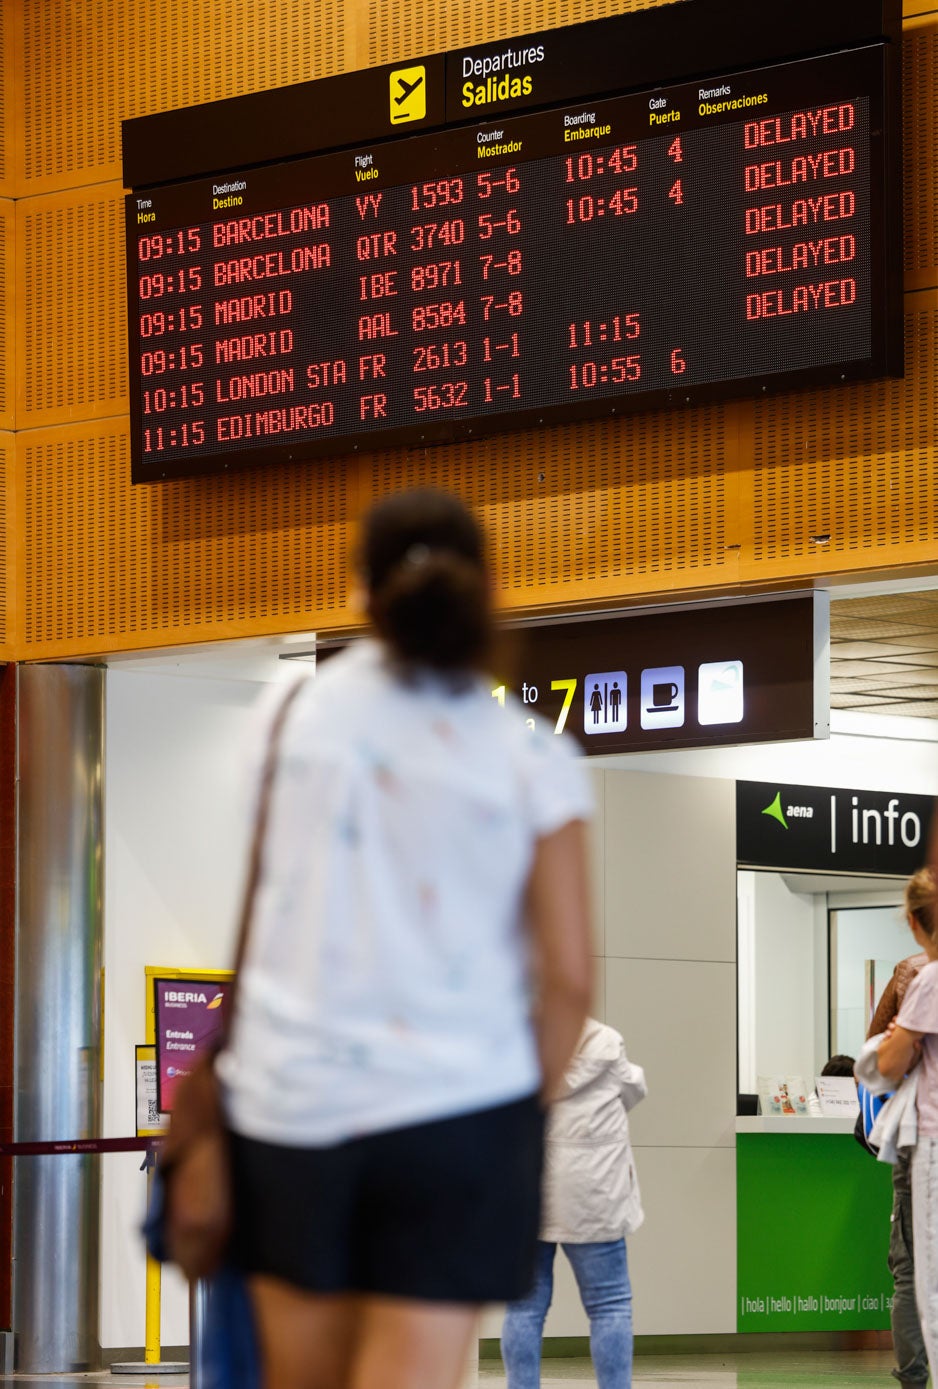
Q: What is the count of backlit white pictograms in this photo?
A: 3